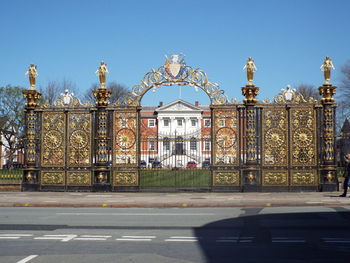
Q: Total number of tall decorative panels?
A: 6